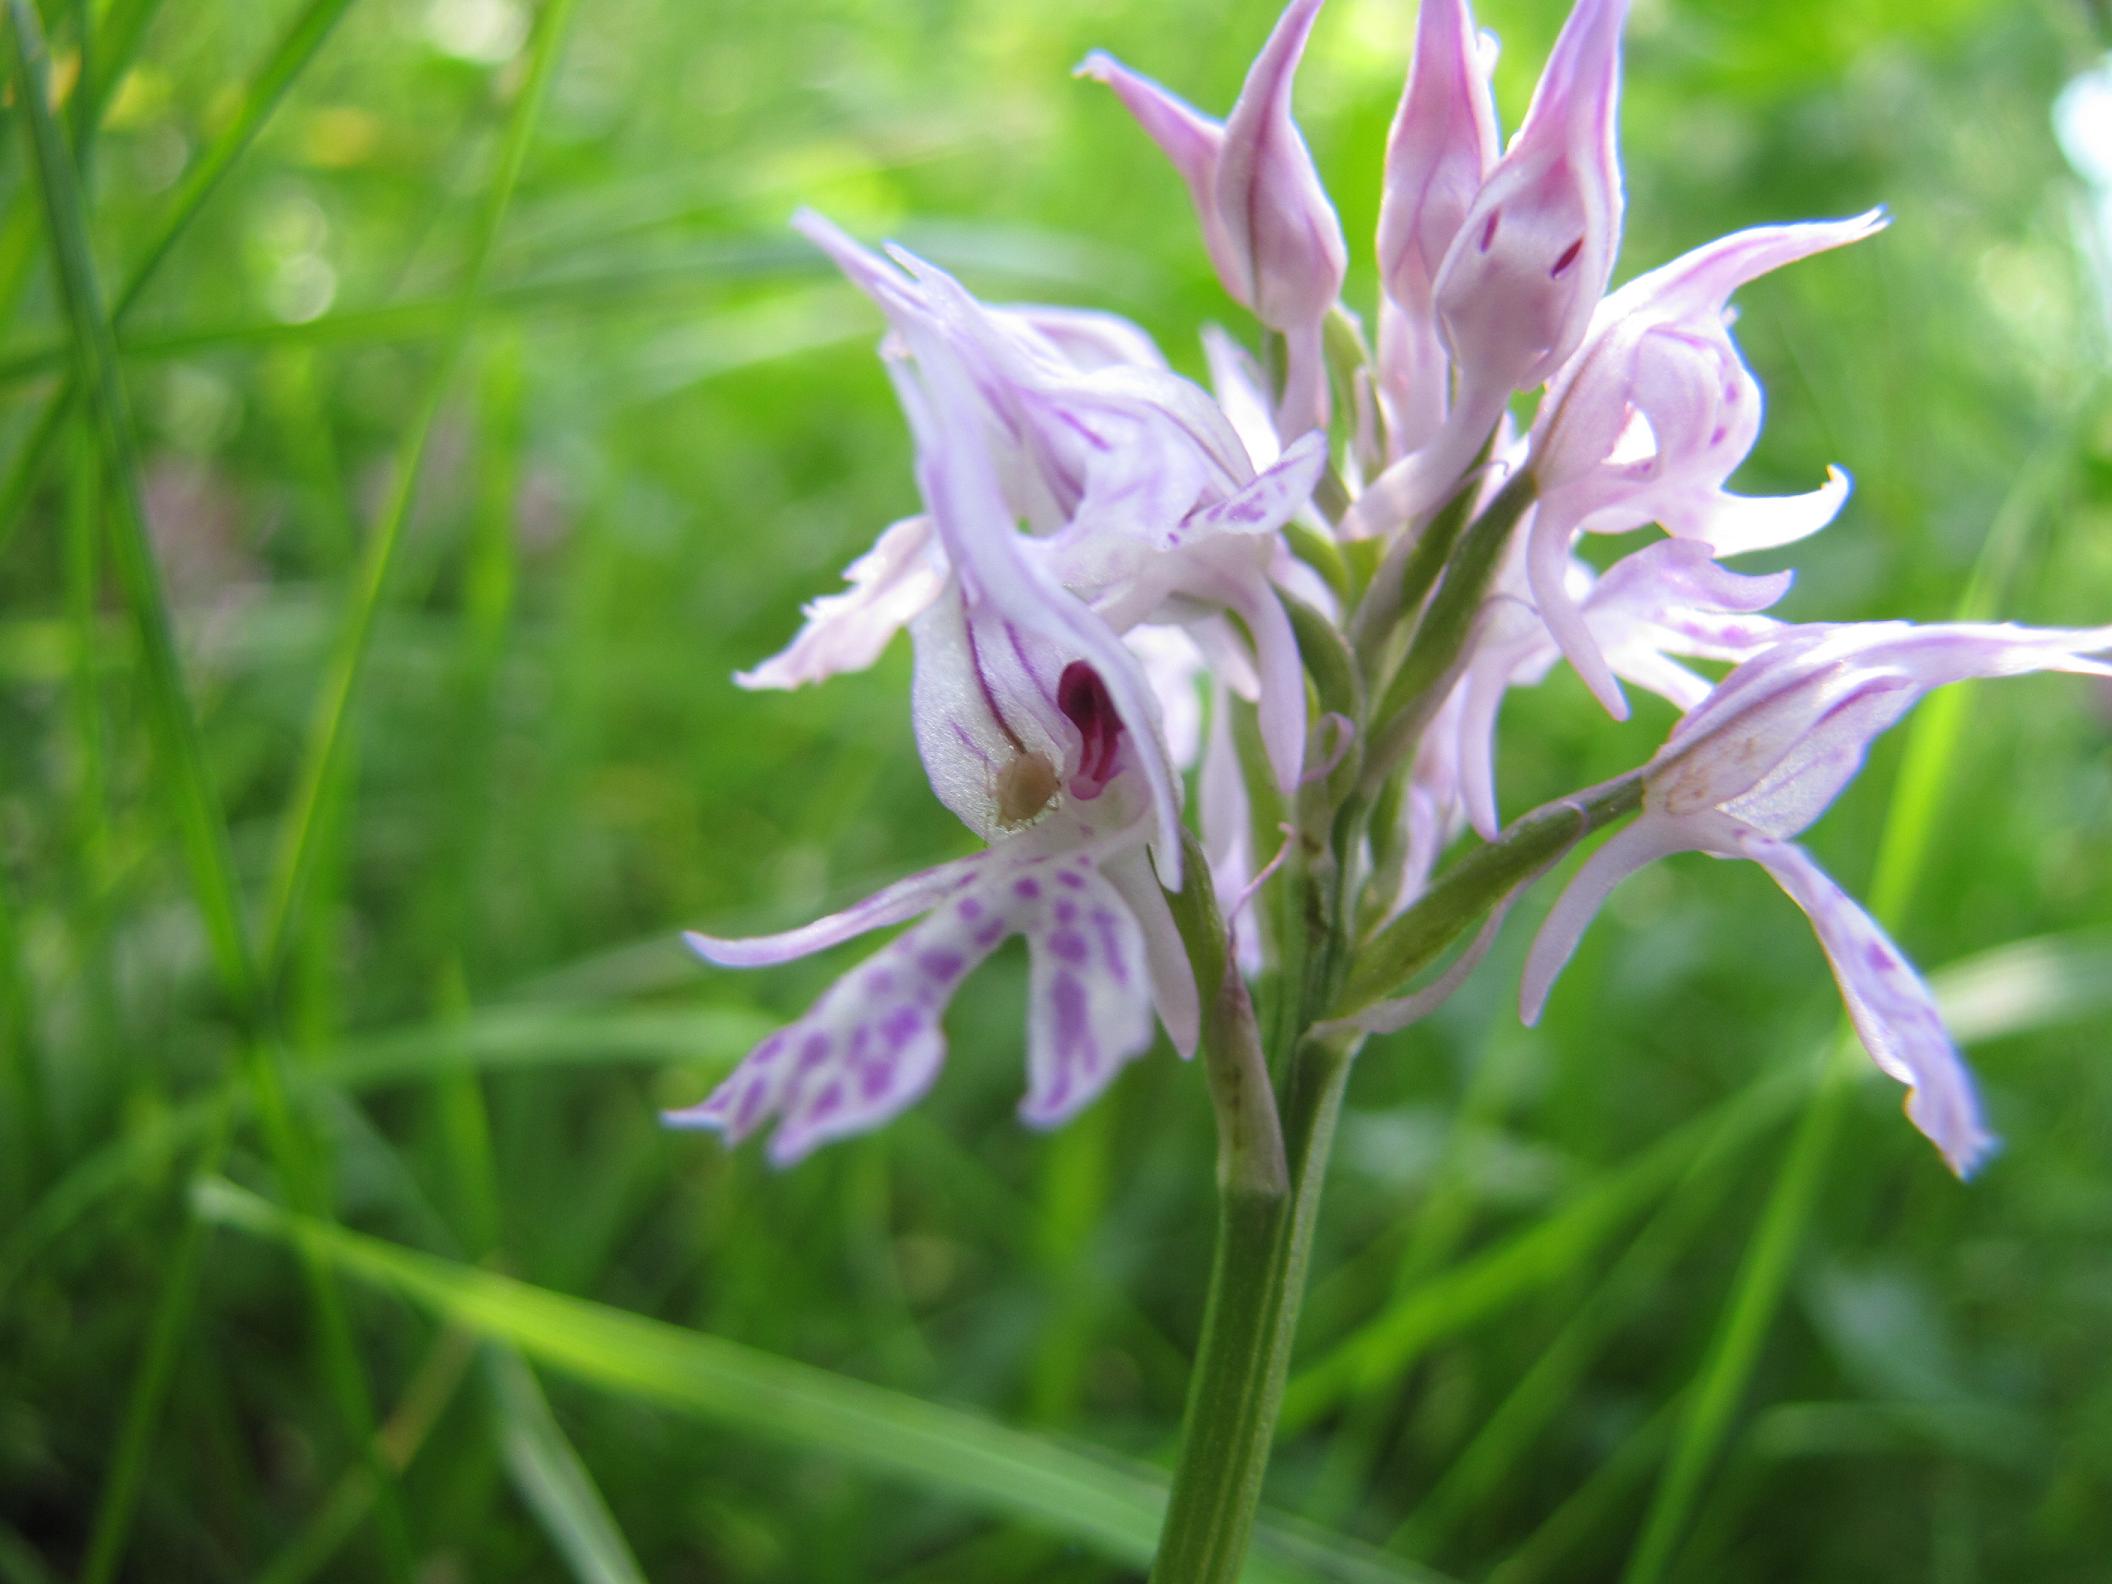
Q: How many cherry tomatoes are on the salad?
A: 0